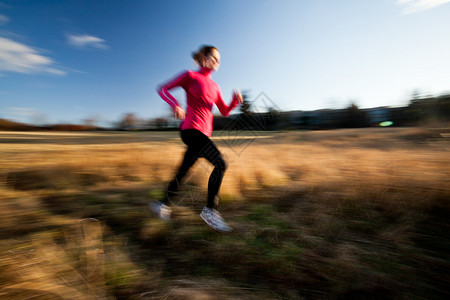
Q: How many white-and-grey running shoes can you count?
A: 2